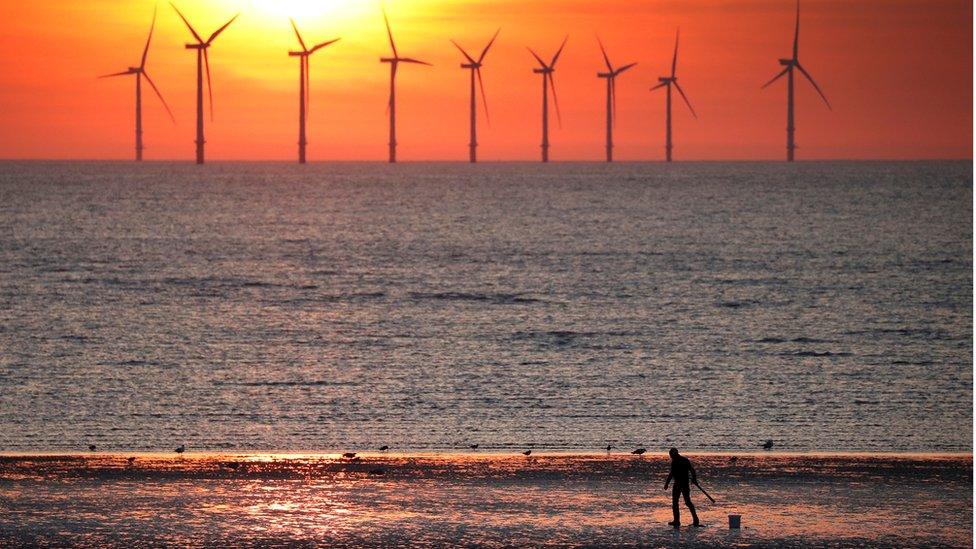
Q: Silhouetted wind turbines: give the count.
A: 9